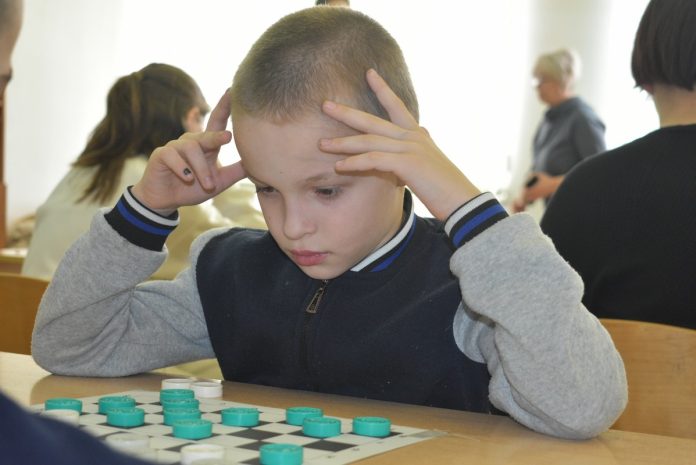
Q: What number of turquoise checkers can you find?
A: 12